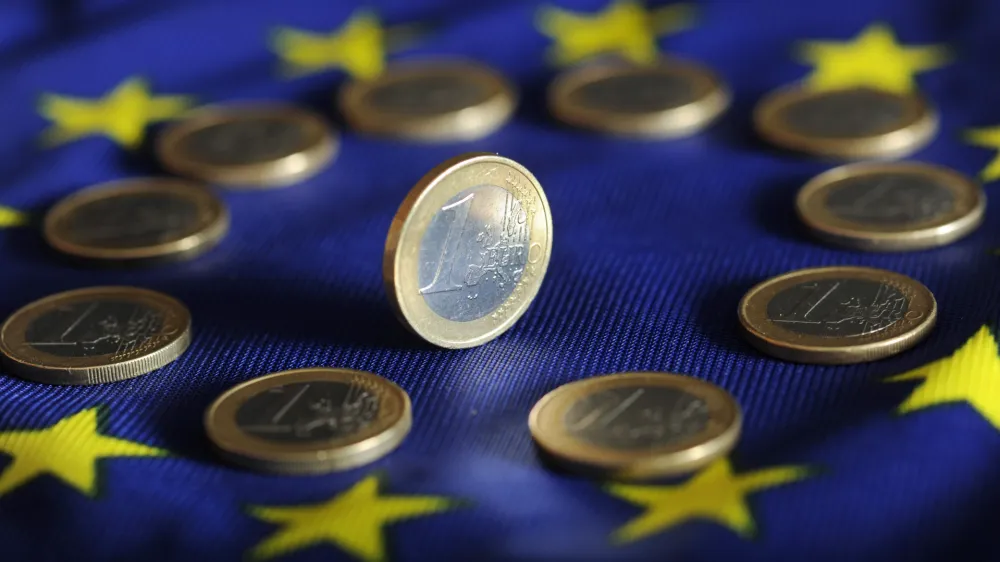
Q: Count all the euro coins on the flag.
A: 11